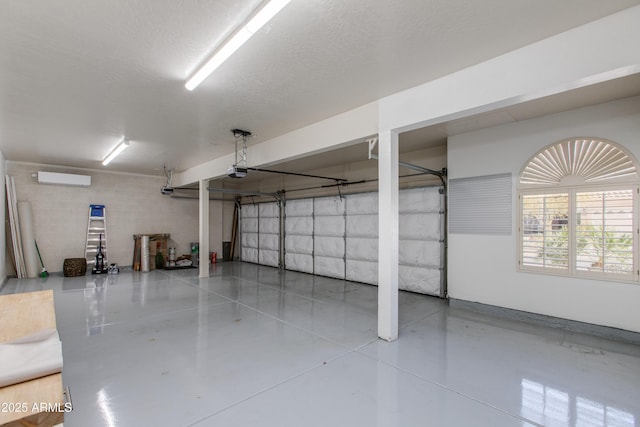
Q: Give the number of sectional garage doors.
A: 2